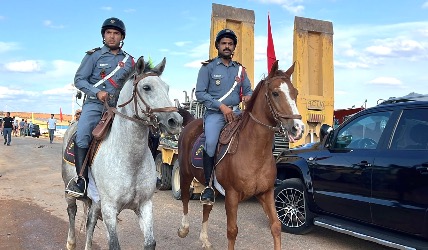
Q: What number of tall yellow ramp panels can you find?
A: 2